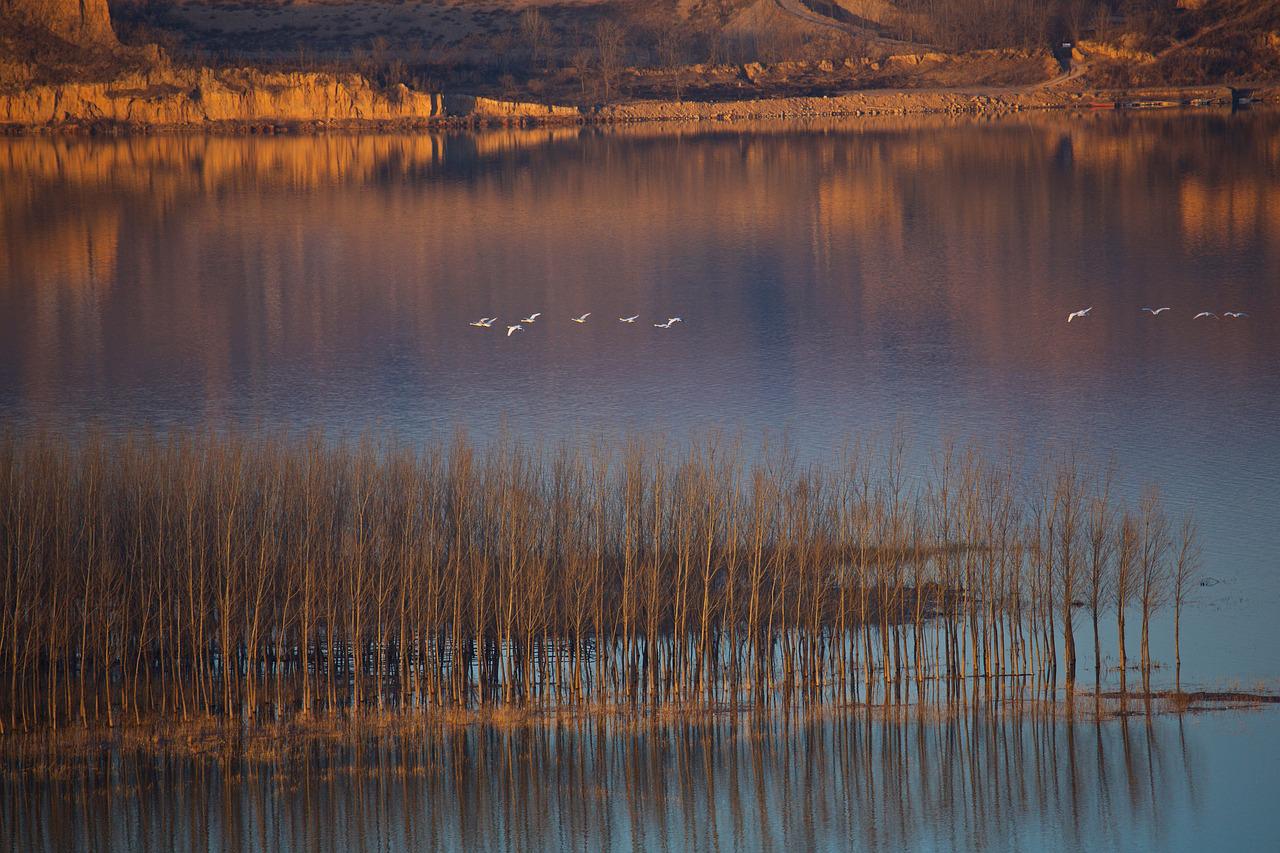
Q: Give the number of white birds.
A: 12